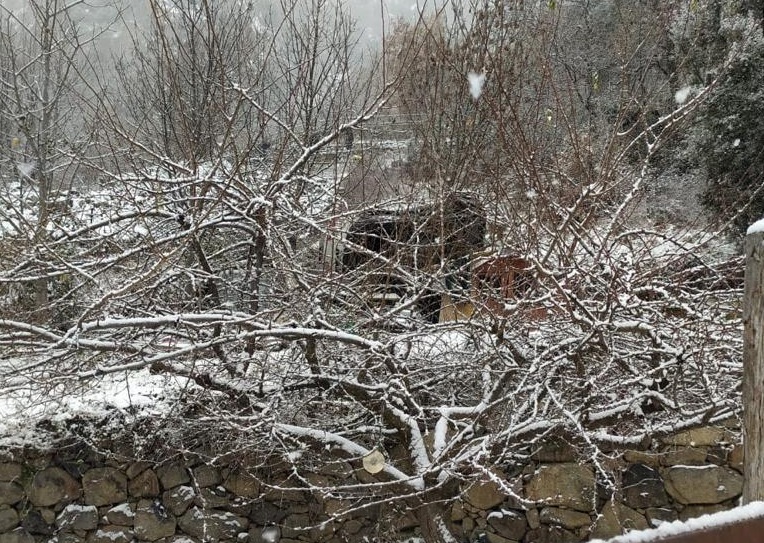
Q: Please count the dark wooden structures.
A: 1